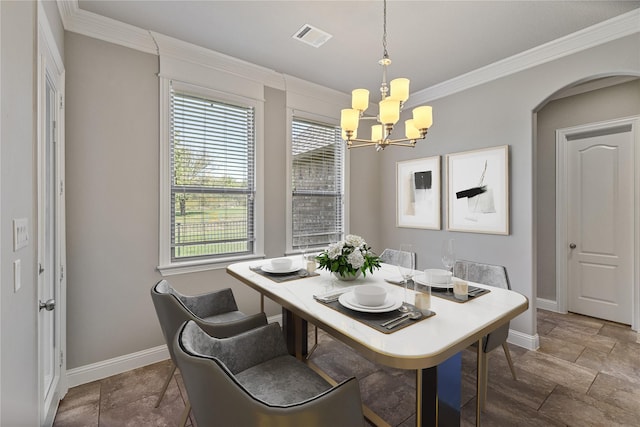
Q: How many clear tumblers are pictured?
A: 3